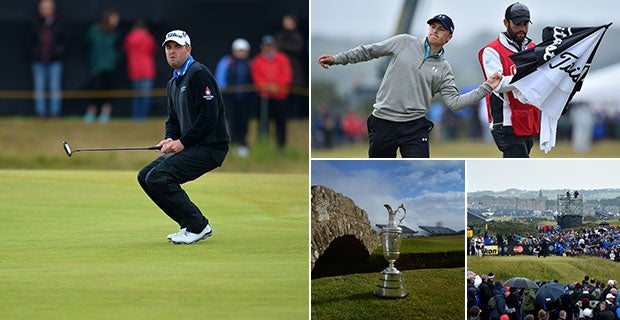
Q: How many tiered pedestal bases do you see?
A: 1